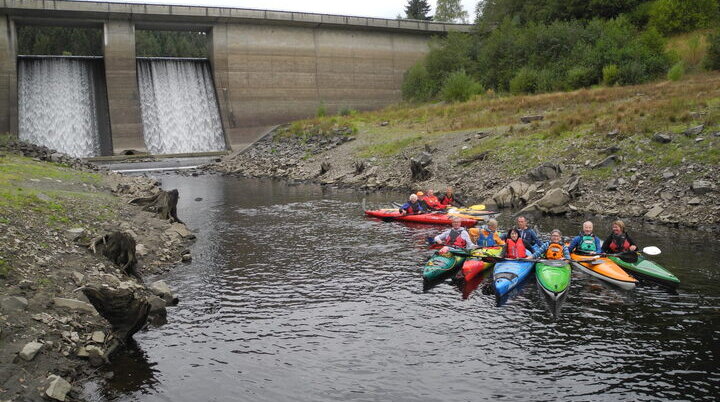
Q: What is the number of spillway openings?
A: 2